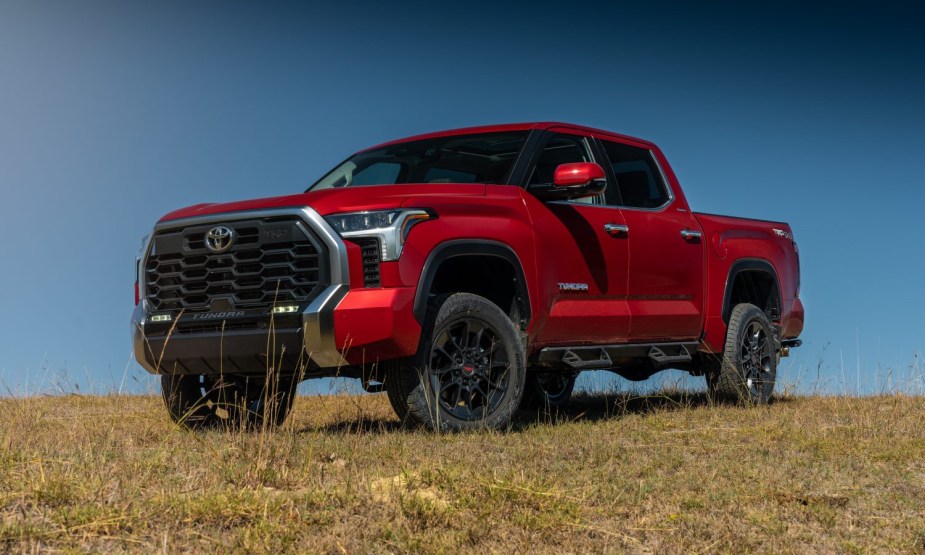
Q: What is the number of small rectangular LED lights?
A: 2